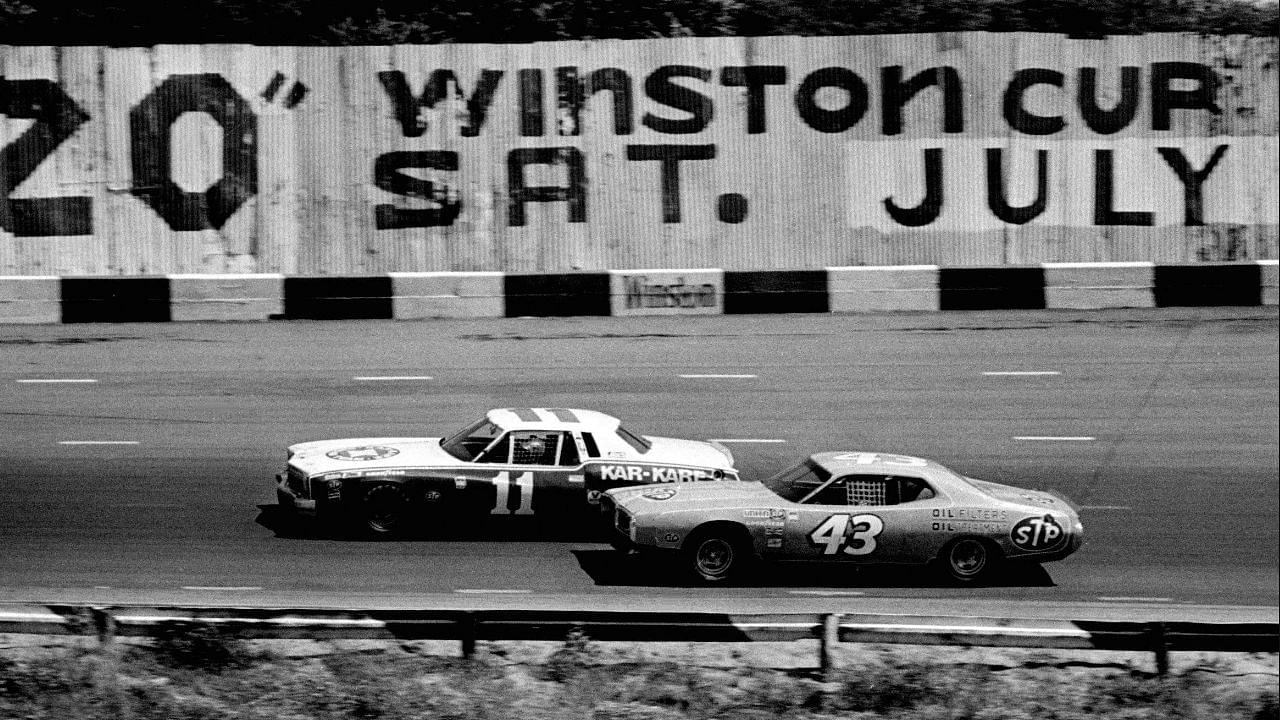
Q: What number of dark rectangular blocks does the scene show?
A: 6